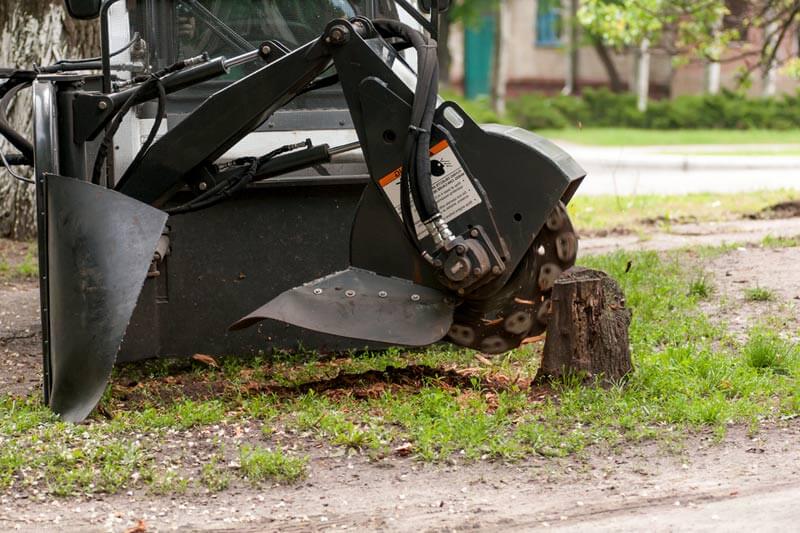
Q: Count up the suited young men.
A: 0